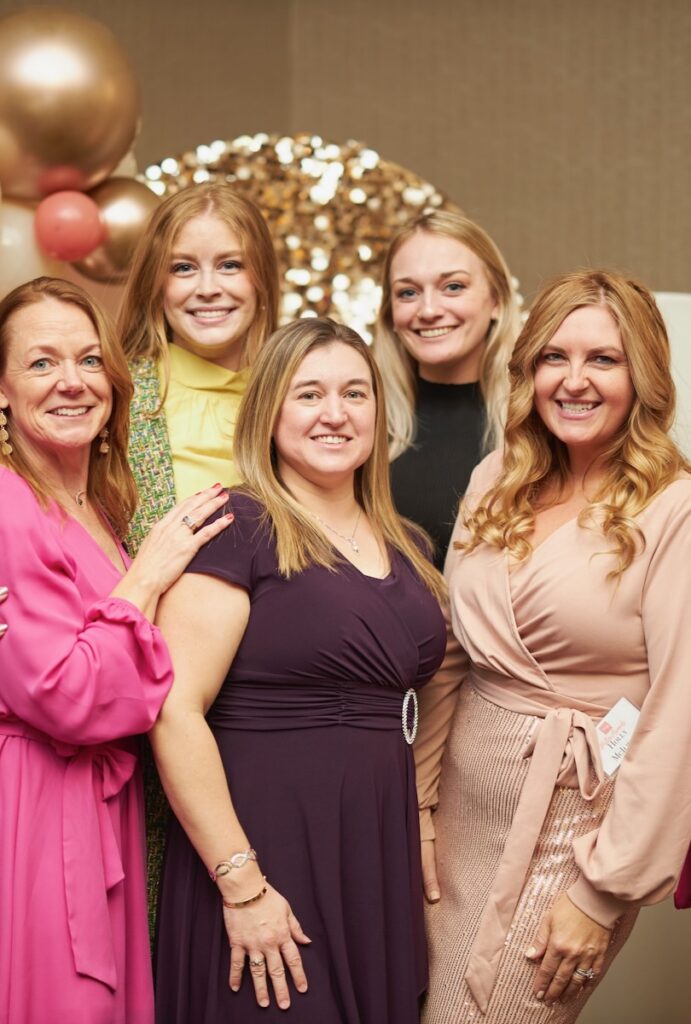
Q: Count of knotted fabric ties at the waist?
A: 2